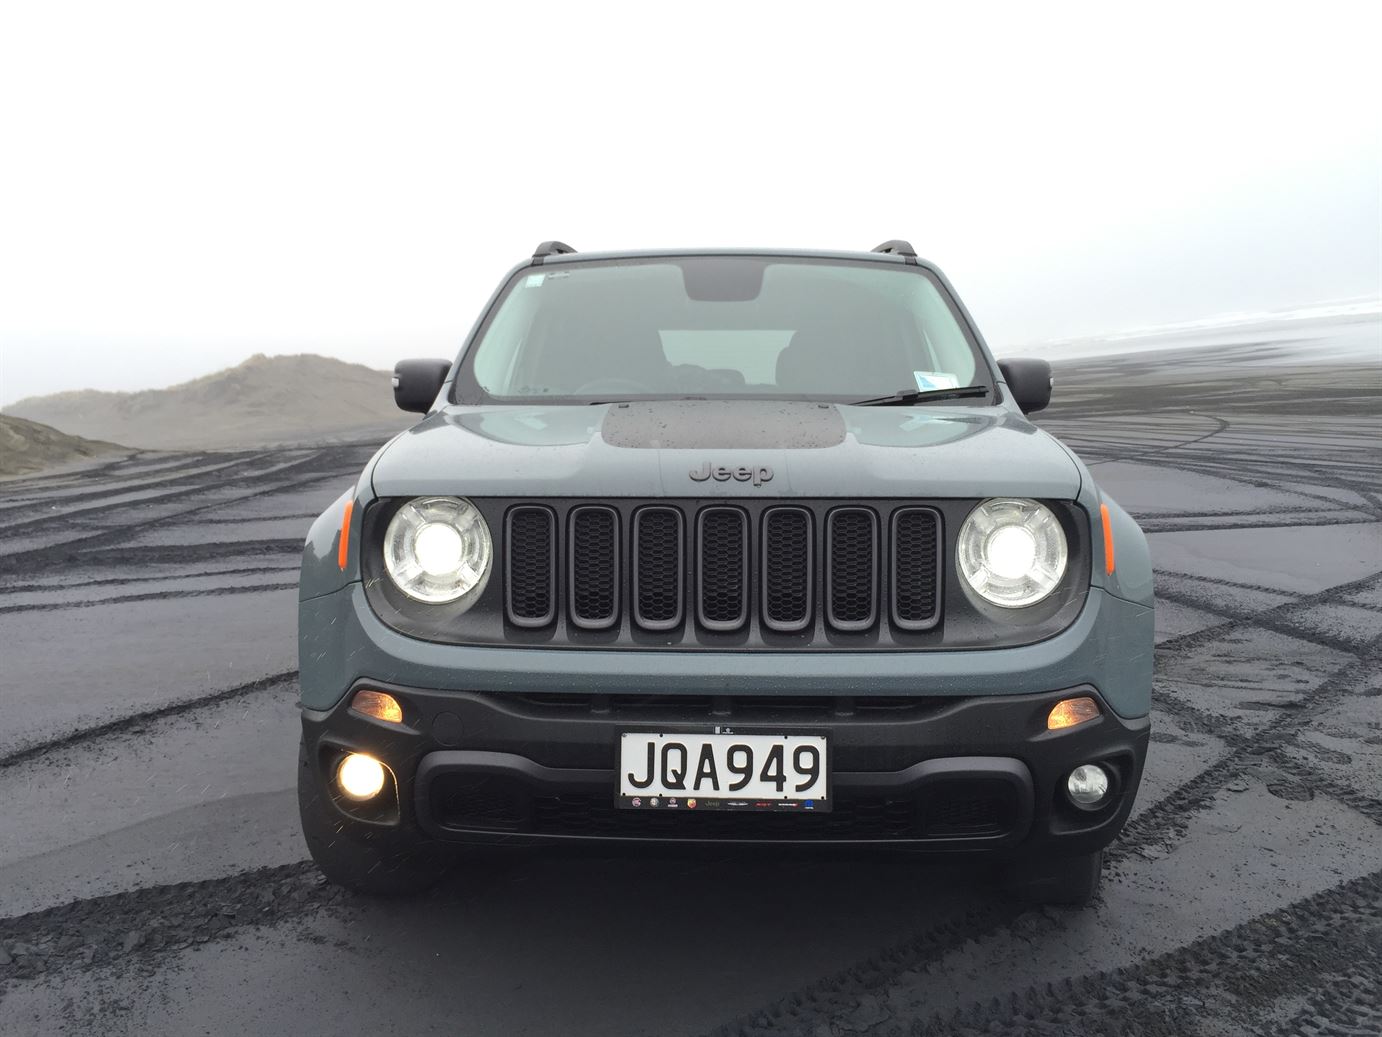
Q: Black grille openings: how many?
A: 7